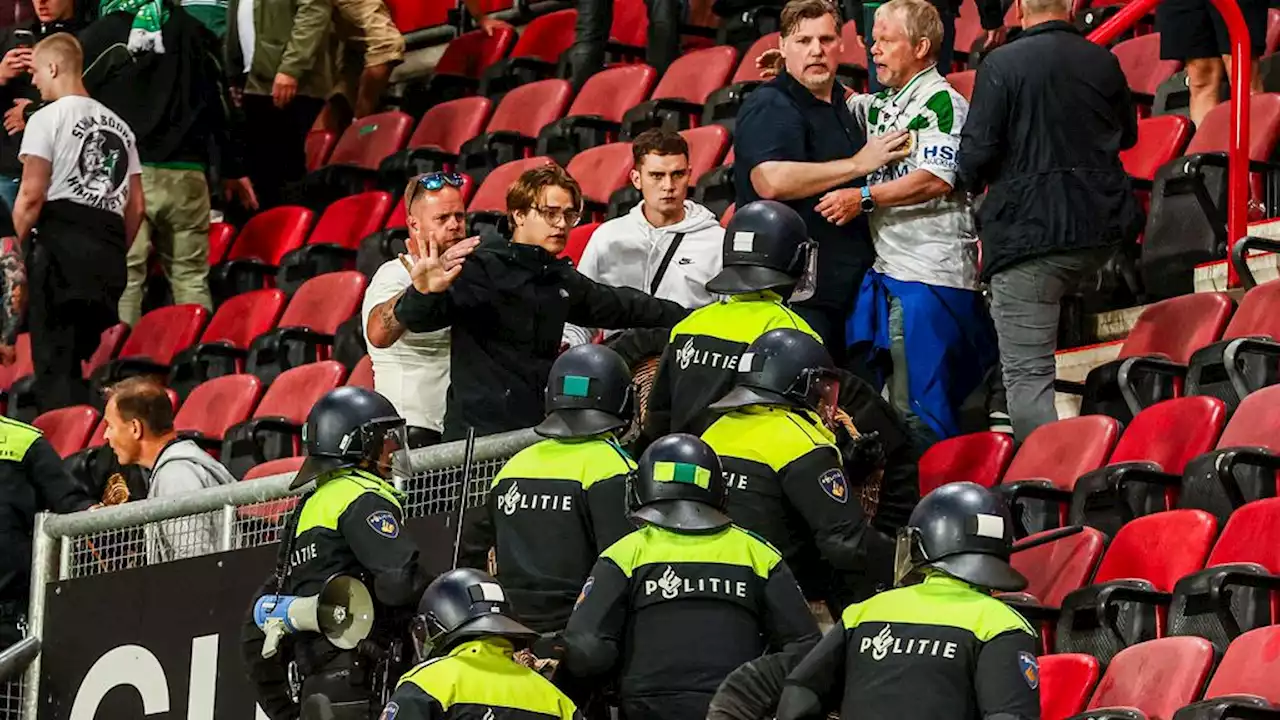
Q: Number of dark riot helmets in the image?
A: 7